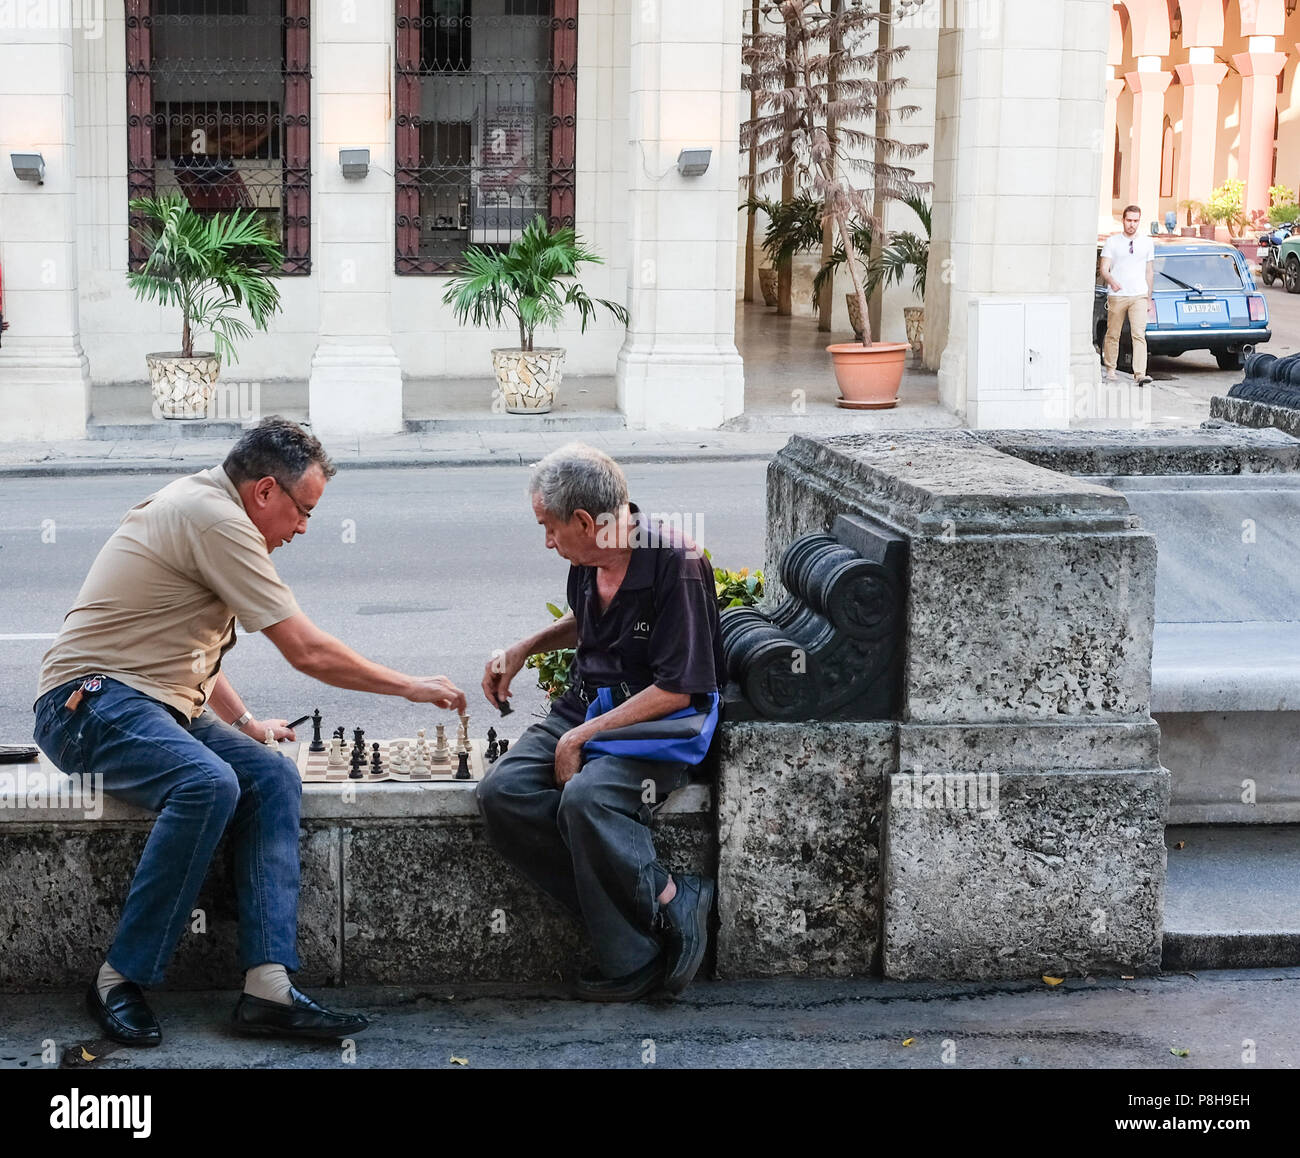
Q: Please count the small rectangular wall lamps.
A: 3